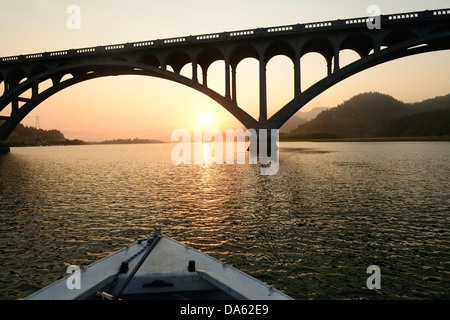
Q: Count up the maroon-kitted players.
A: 0